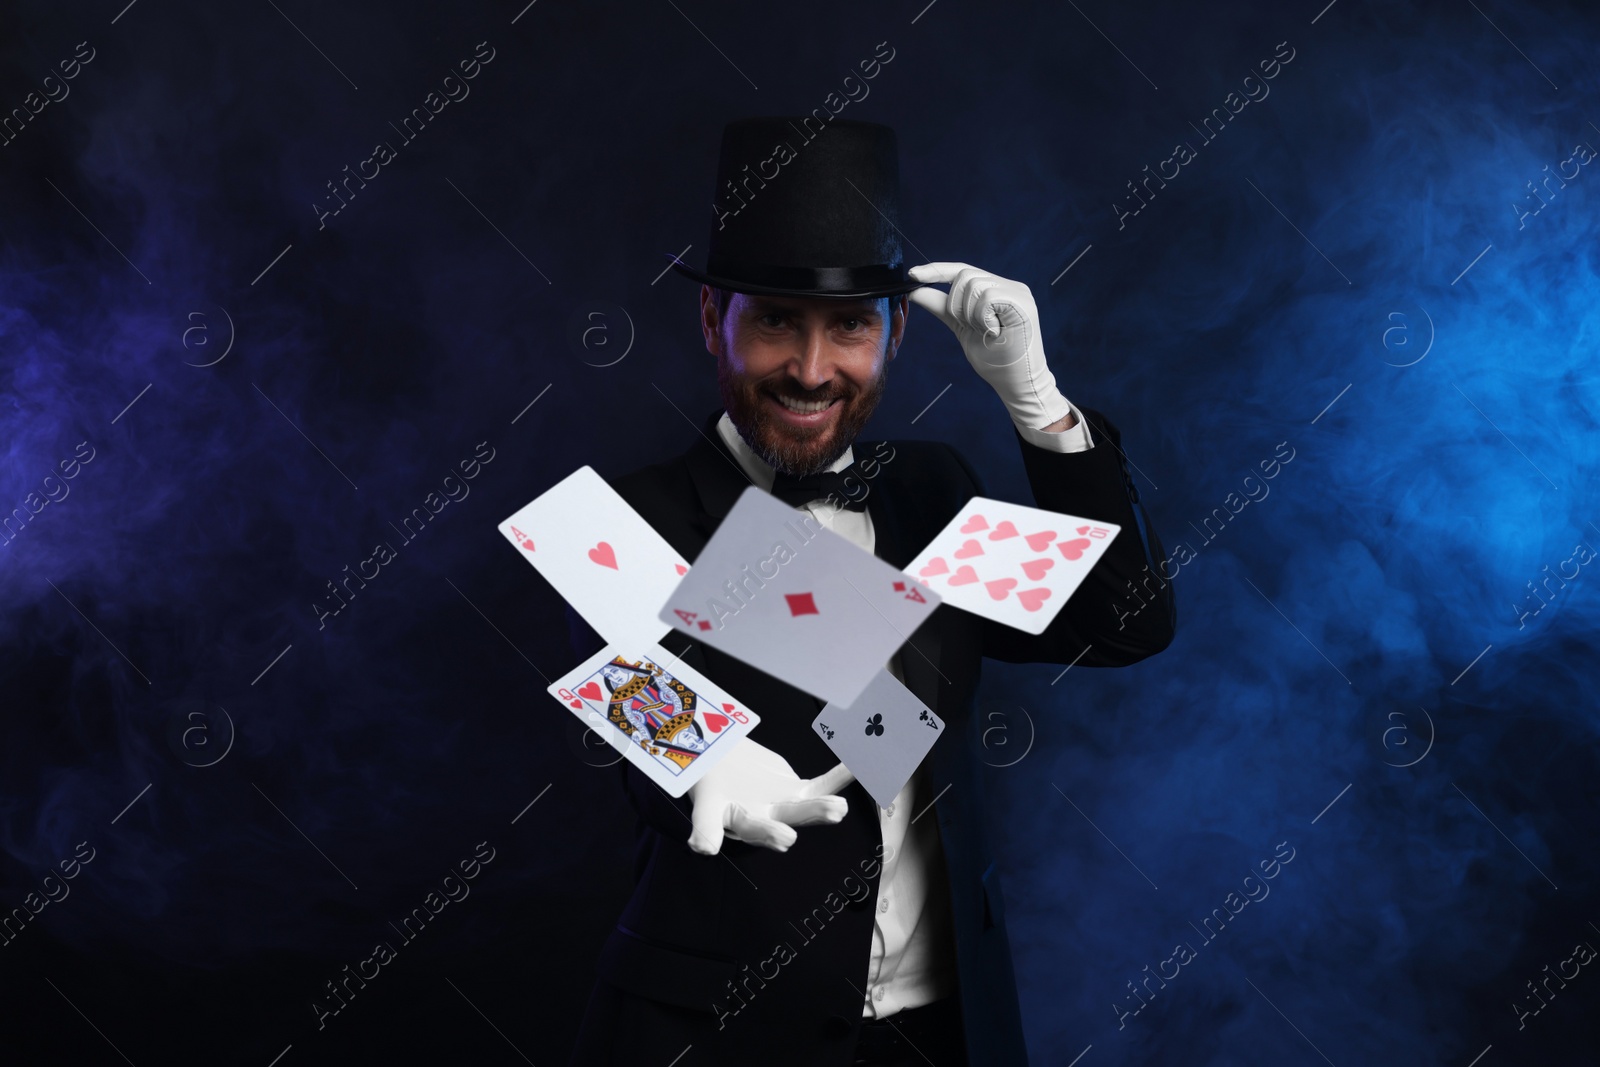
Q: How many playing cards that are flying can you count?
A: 5